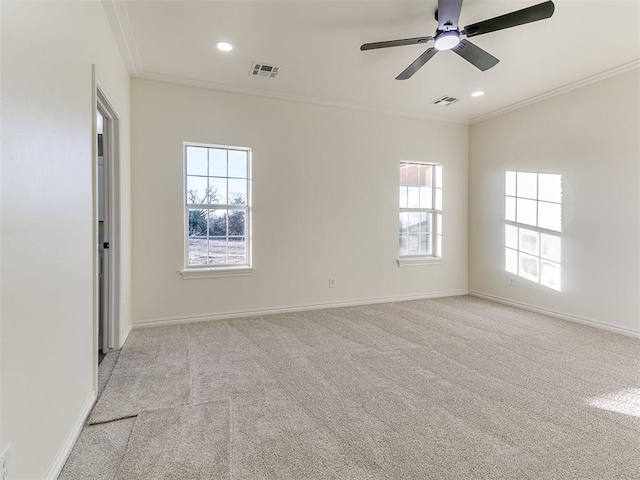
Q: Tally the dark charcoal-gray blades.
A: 5